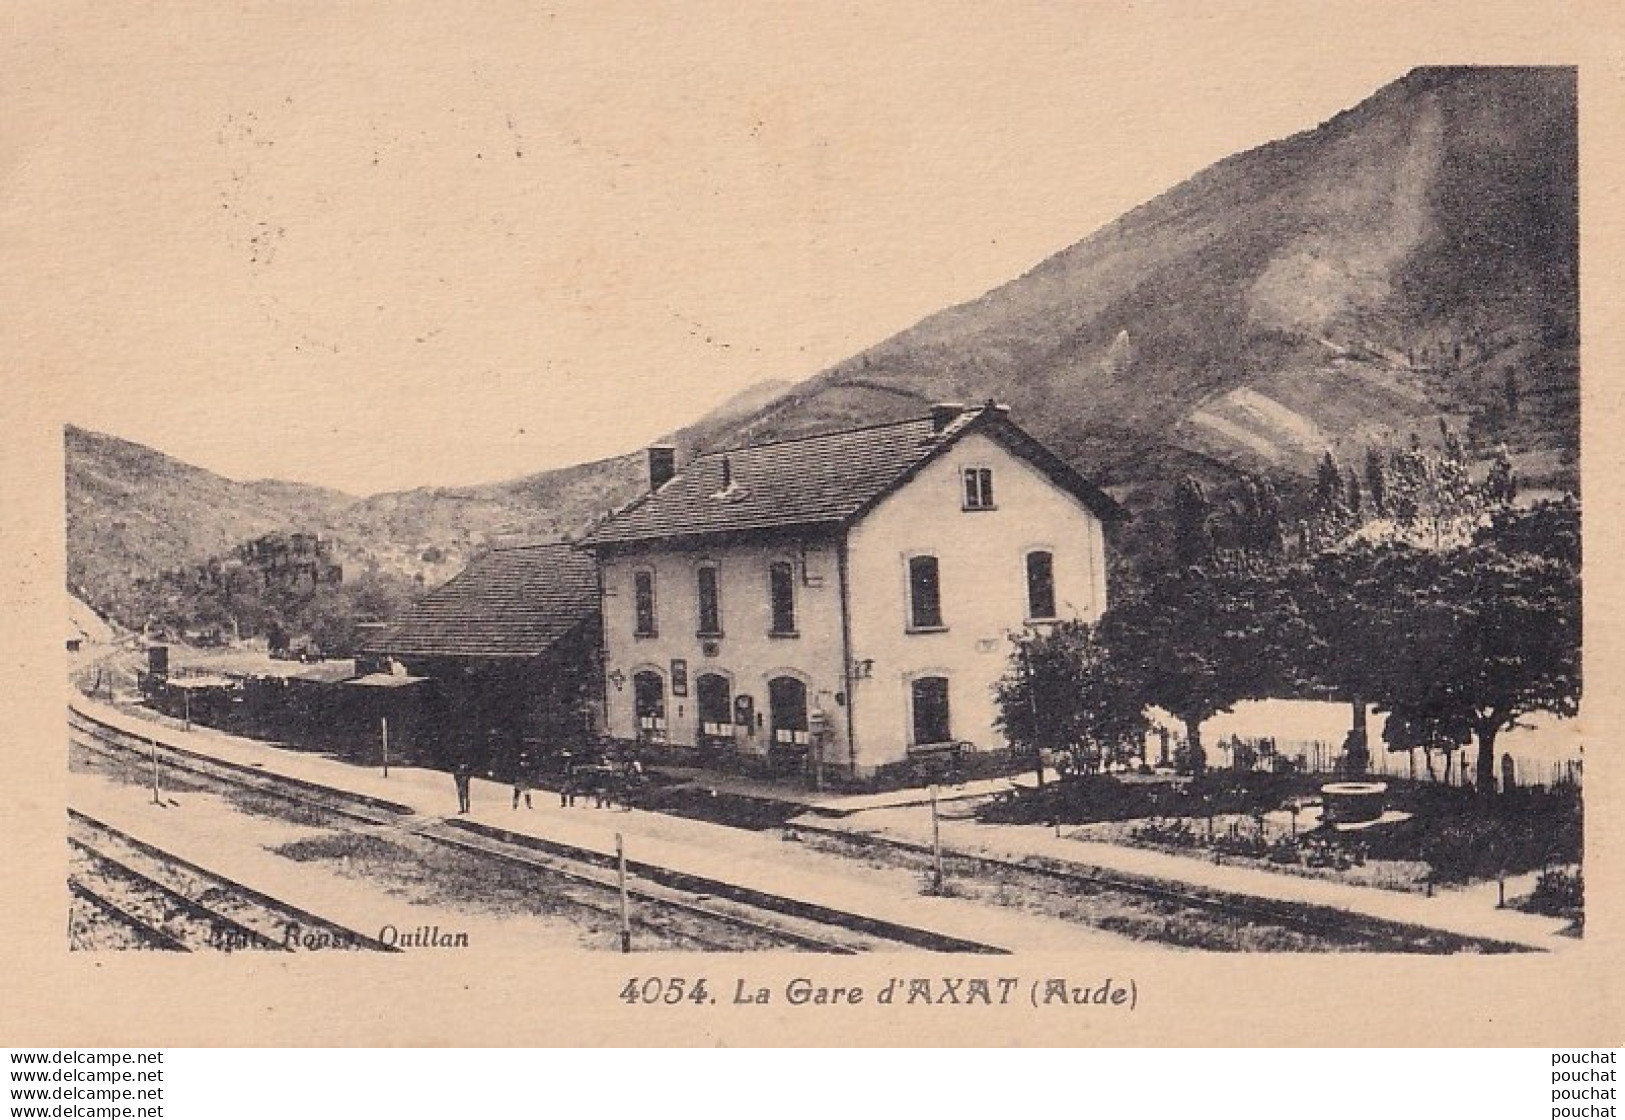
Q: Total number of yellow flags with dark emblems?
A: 0